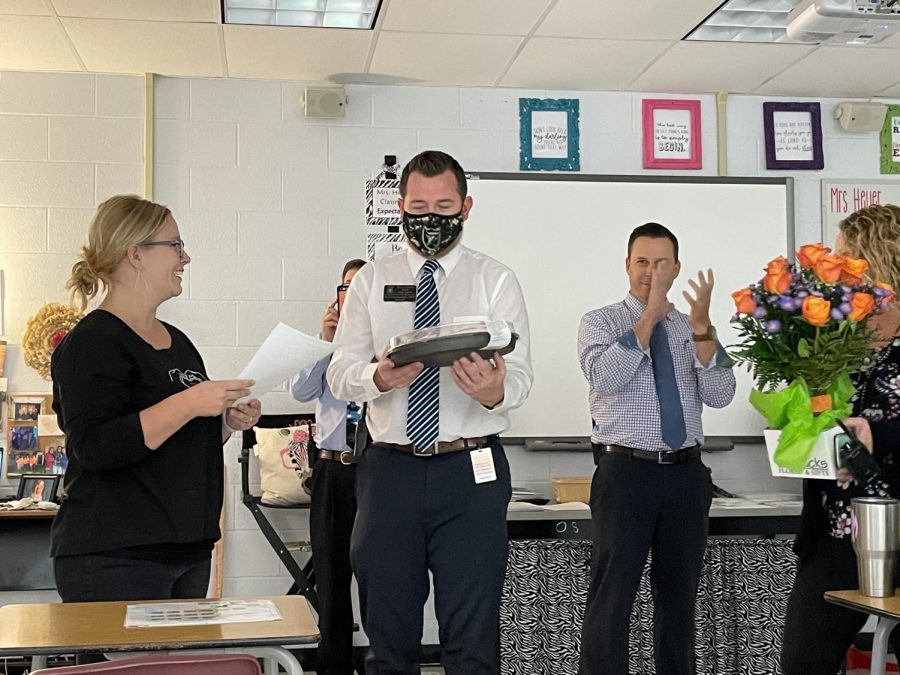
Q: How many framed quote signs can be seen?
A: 4